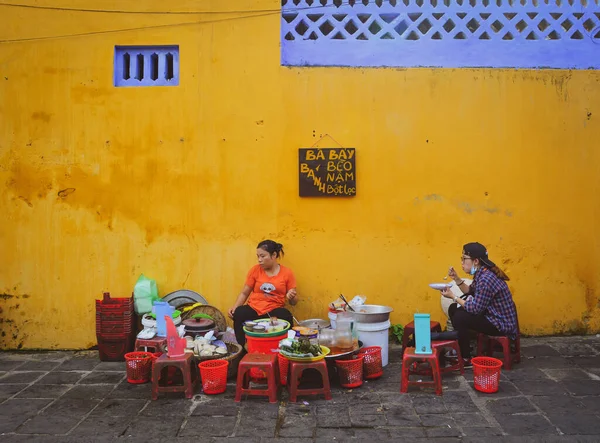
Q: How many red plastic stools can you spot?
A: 8